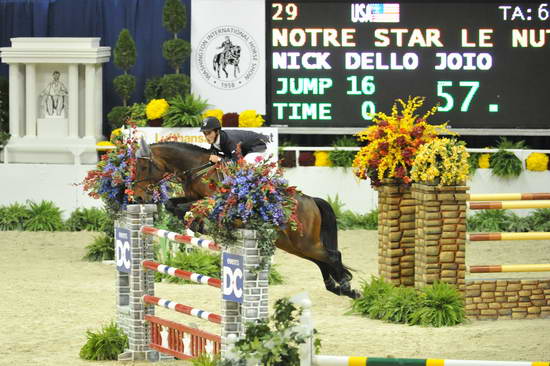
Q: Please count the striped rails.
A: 8